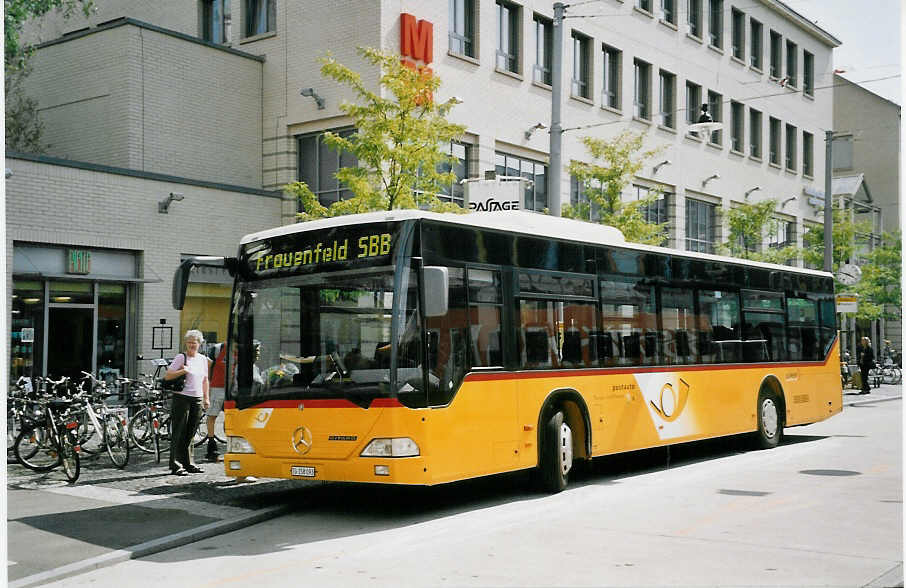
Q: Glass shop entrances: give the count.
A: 1